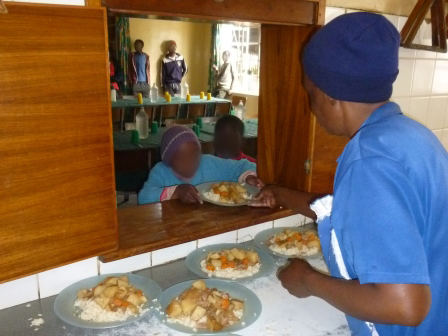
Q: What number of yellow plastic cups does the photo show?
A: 6